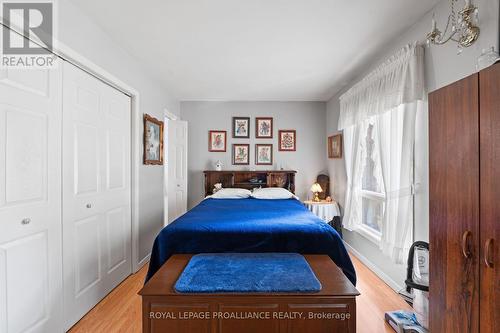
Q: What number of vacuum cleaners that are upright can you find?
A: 1